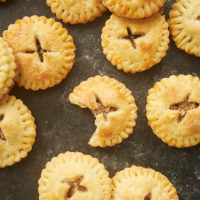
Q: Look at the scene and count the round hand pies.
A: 11